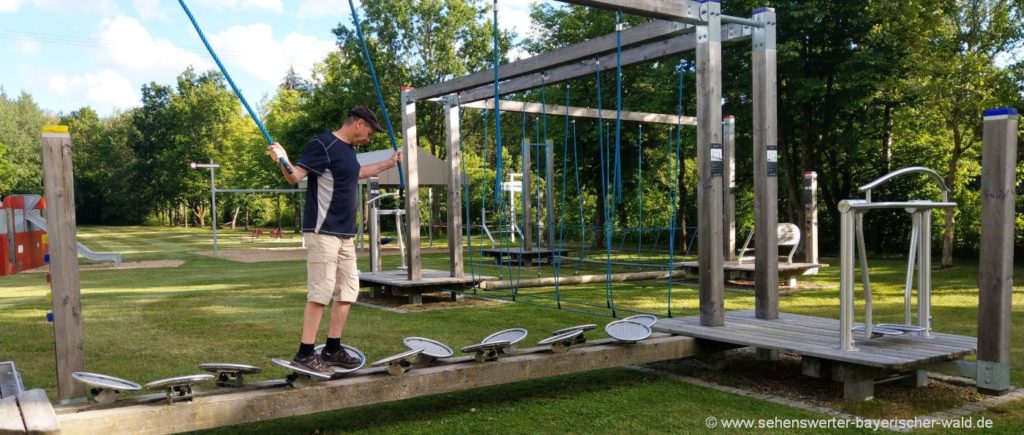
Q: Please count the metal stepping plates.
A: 13